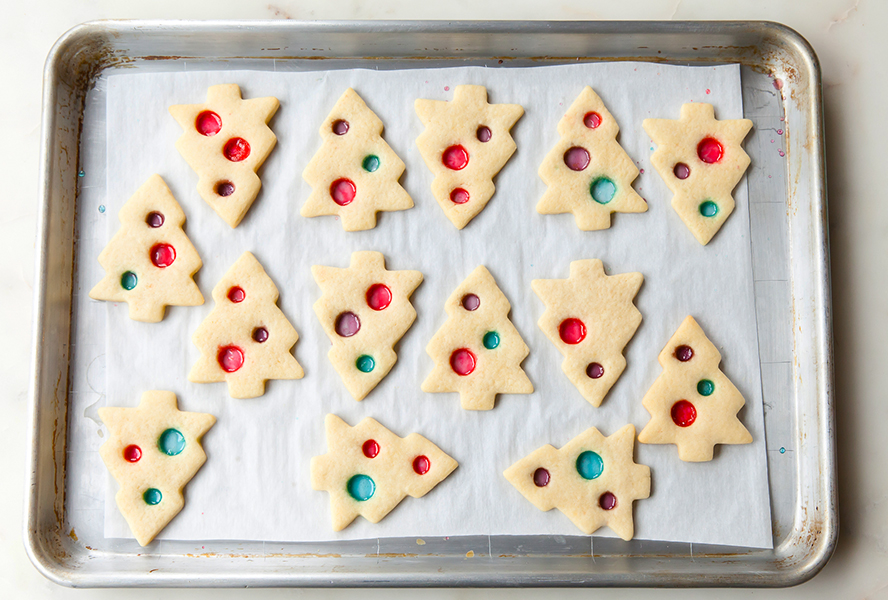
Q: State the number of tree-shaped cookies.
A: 14